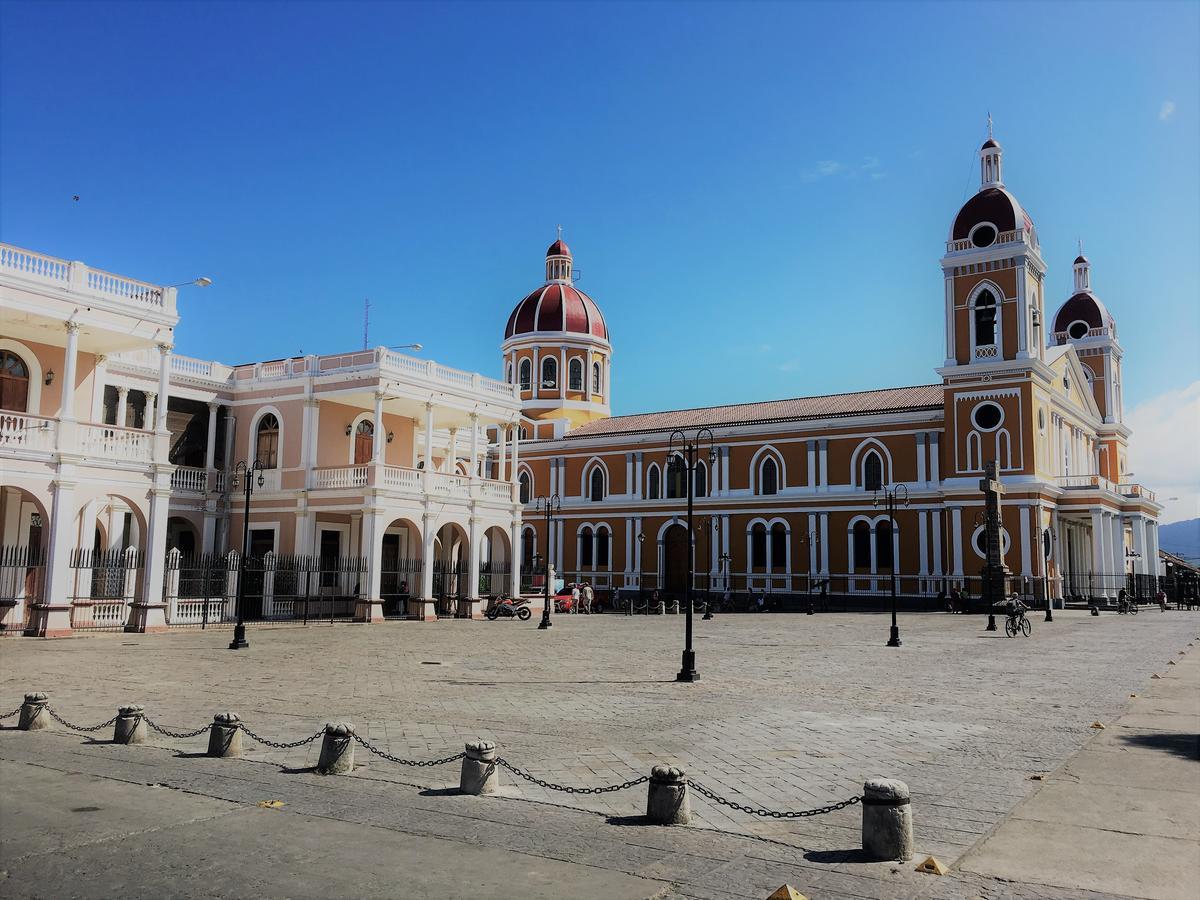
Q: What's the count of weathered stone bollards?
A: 7